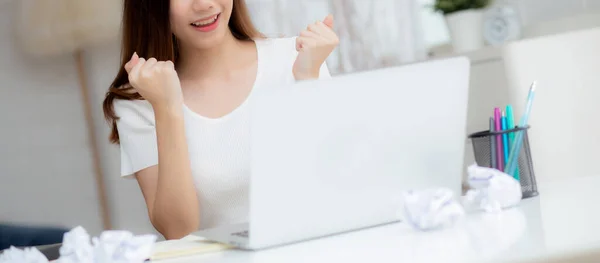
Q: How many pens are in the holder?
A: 5